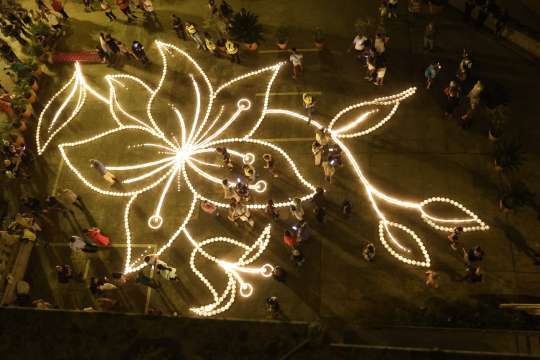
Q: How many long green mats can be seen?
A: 0